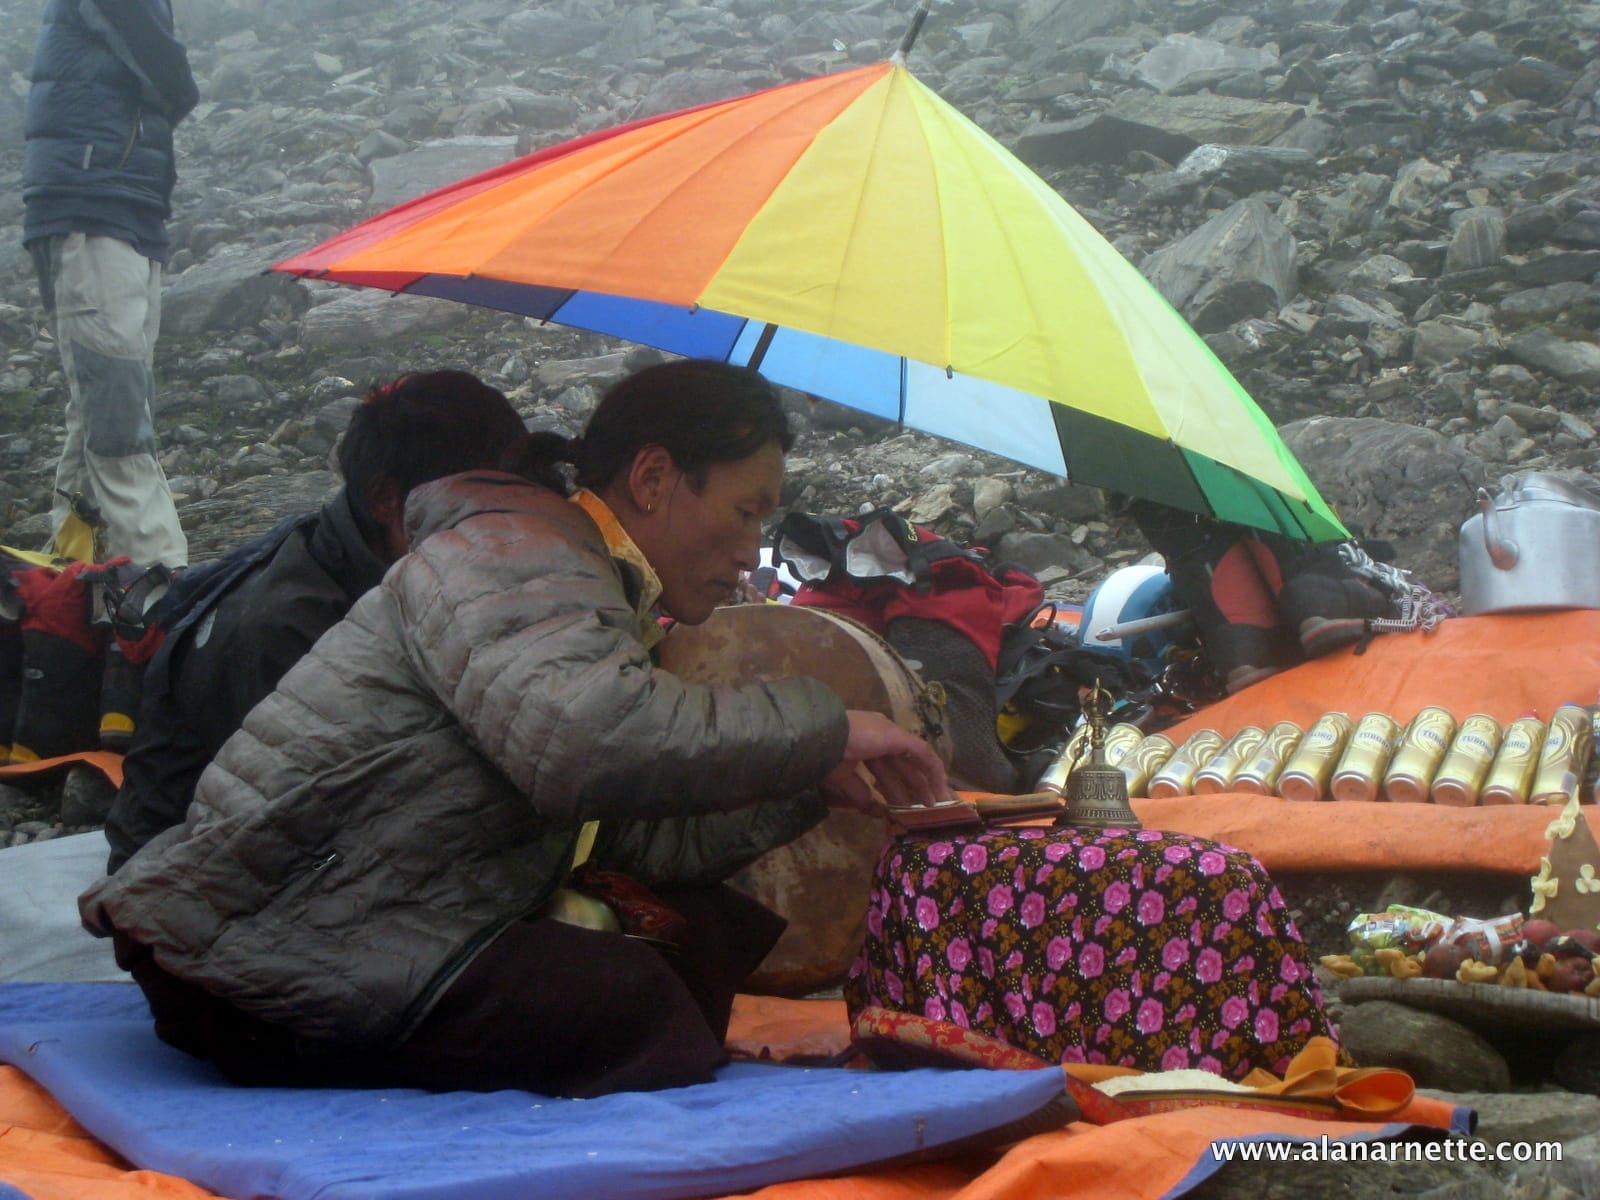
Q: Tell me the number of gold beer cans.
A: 12